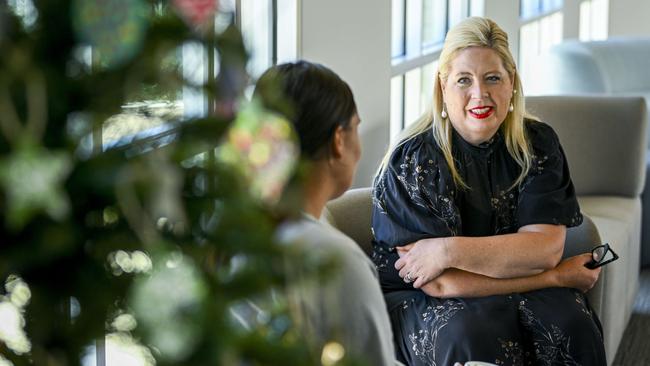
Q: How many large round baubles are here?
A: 3